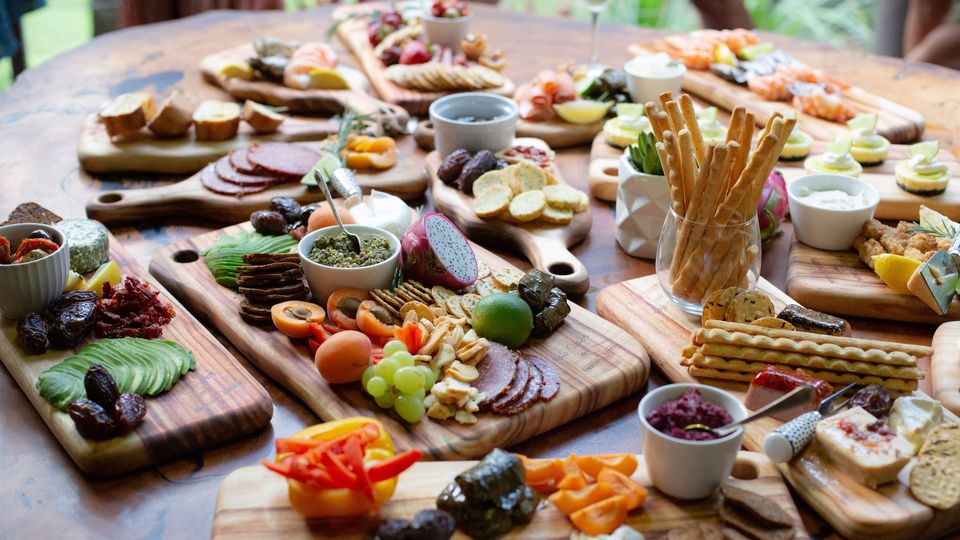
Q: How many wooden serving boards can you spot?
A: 14